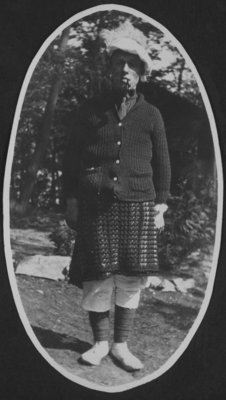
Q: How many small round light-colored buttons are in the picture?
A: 4